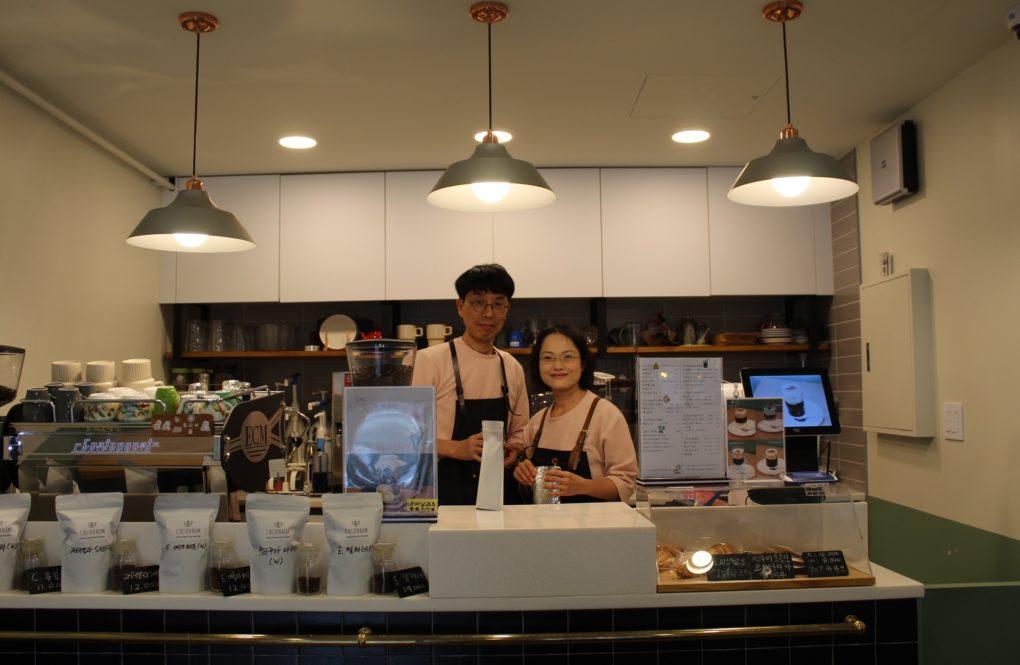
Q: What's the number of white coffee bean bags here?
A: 6